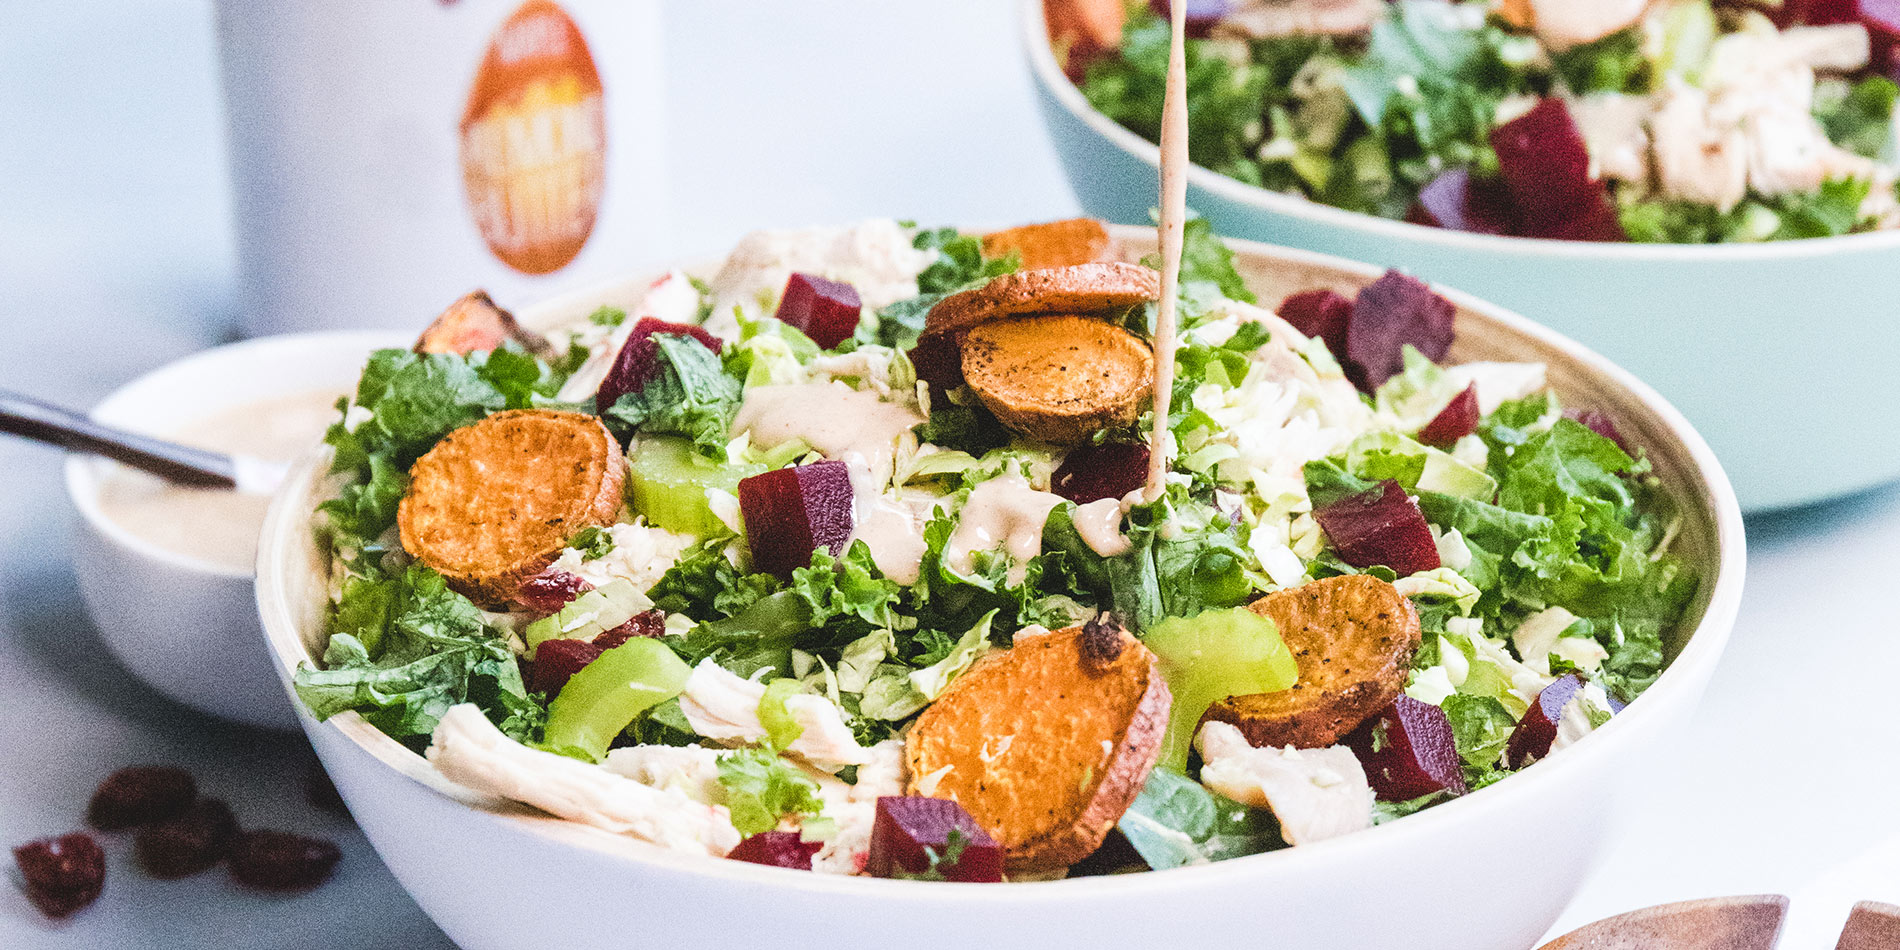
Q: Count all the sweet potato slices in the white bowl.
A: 7